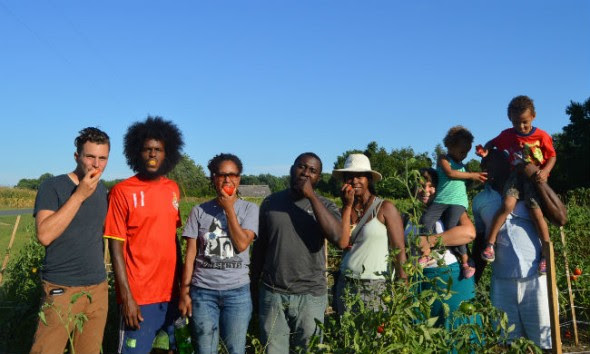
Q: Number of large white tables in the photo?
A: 0